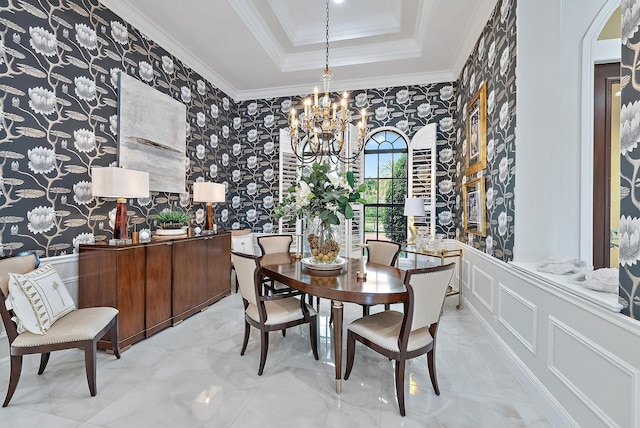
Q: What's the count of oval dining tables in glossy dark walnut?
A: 1